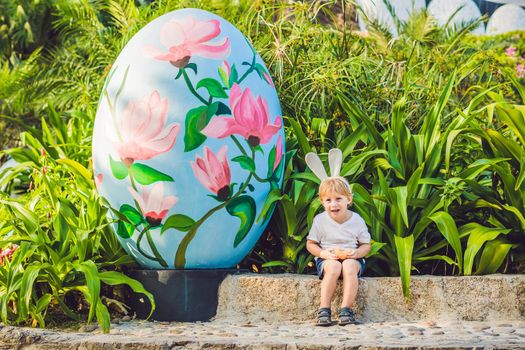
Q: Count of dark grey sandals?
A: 2